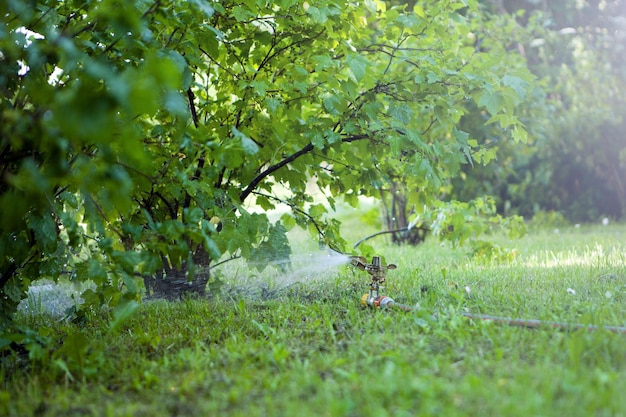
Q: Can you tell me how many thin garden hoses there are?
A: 1